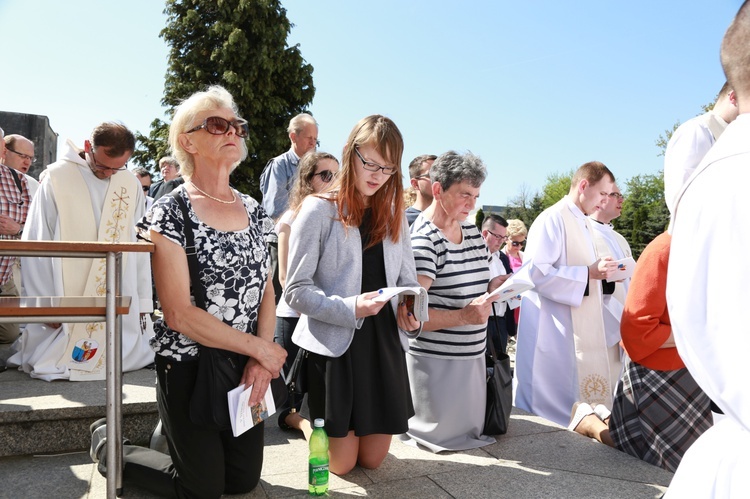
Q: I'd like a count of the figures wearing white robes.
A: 5